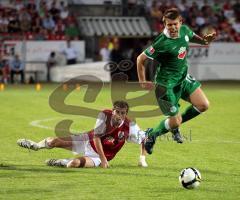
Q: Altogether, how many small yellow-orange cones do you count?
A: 4